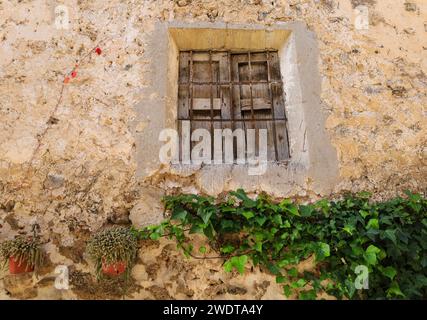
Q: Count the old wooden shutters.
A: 2